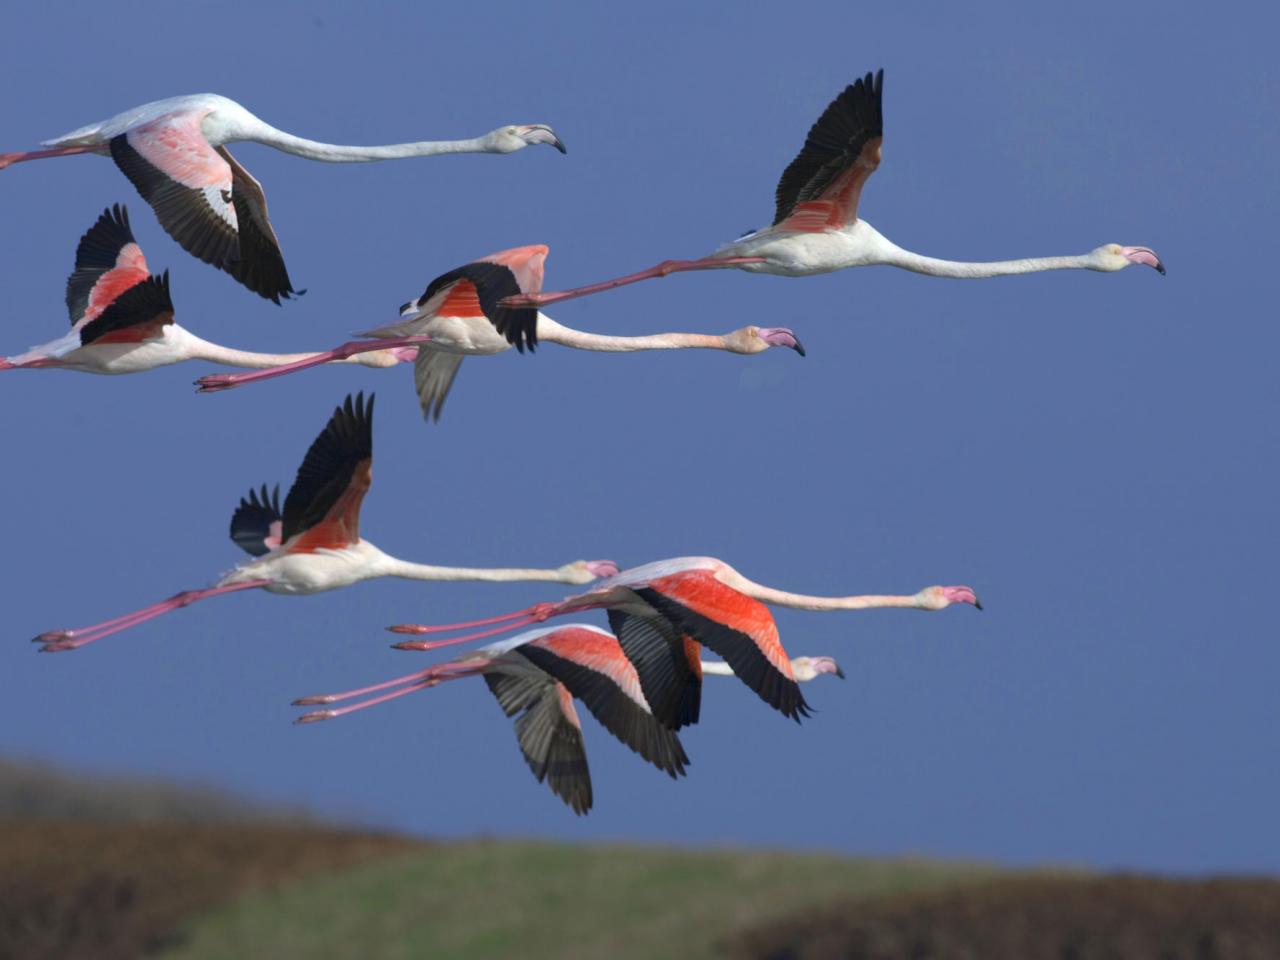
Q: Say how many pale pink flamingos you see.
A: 7